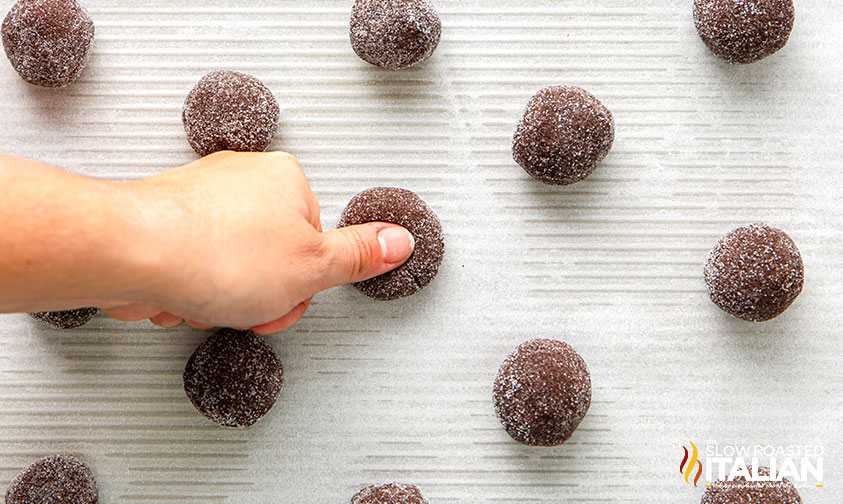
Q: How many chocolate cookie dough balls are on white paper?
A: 13